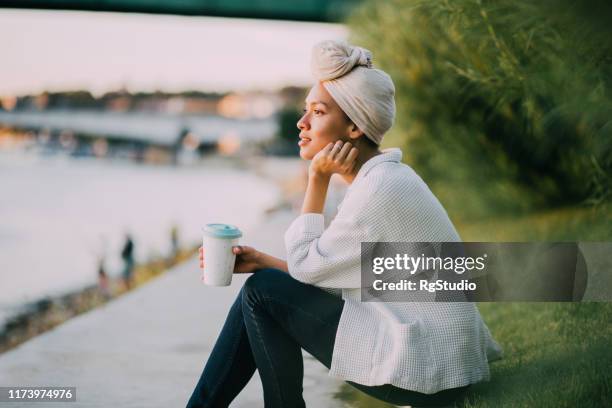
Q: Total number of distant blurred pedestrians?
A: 3